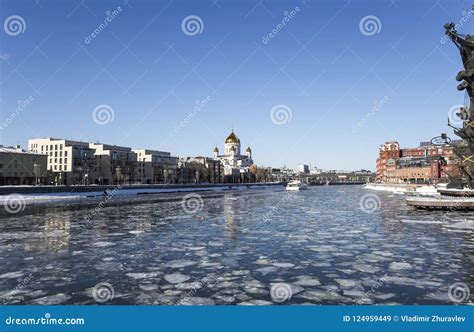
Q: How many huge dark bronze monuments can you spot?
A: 1